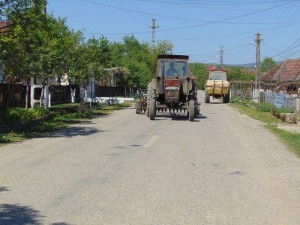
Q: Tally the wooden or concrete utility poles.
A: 3